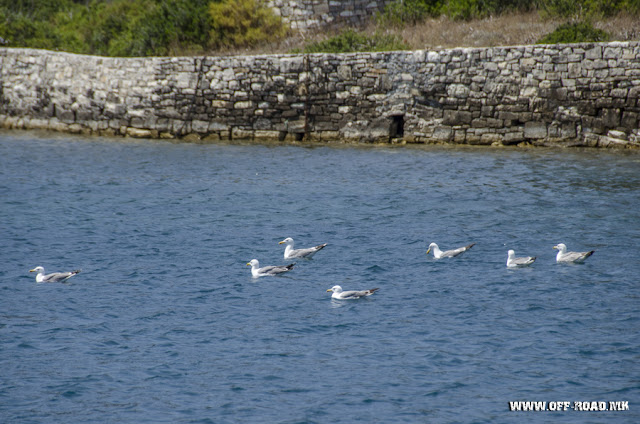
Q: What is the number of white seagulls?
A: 7